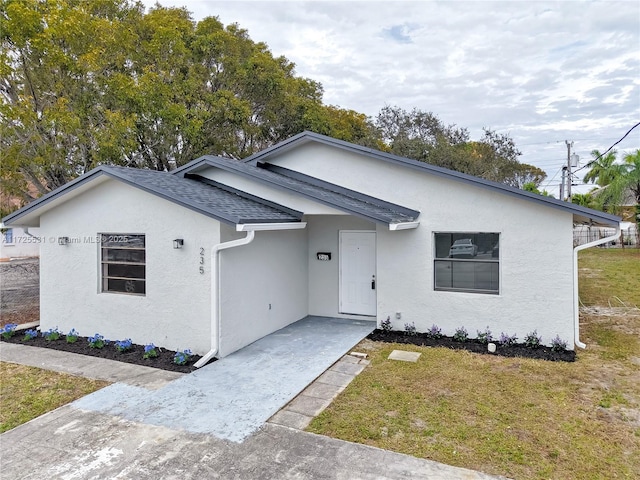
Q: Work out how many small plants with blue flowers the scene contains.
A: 8